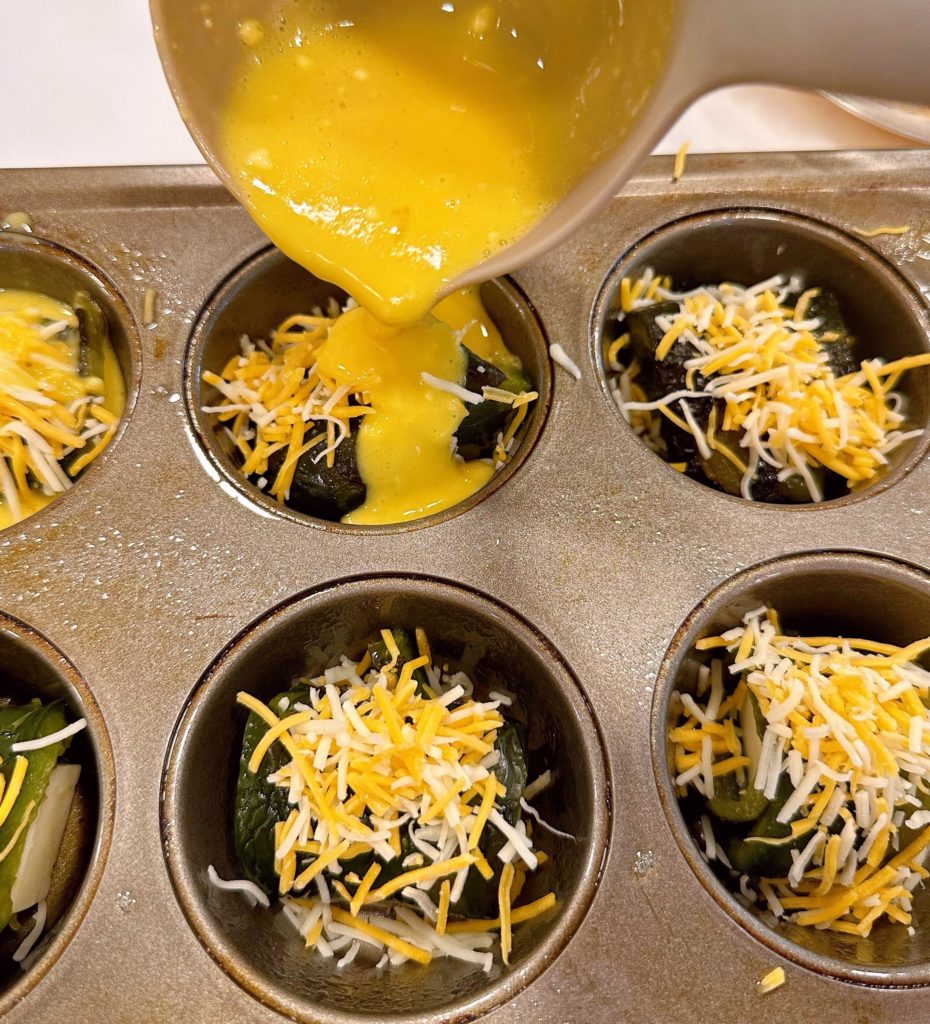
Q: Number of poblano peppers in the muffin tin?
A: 6